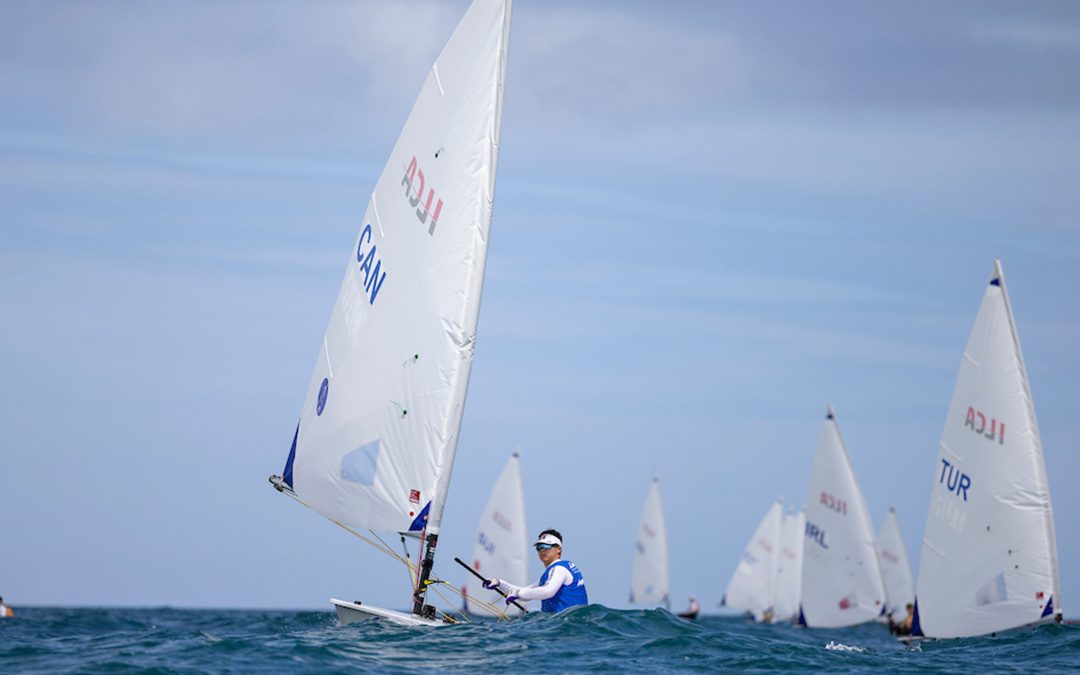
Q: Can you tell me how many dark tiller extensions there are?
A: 1